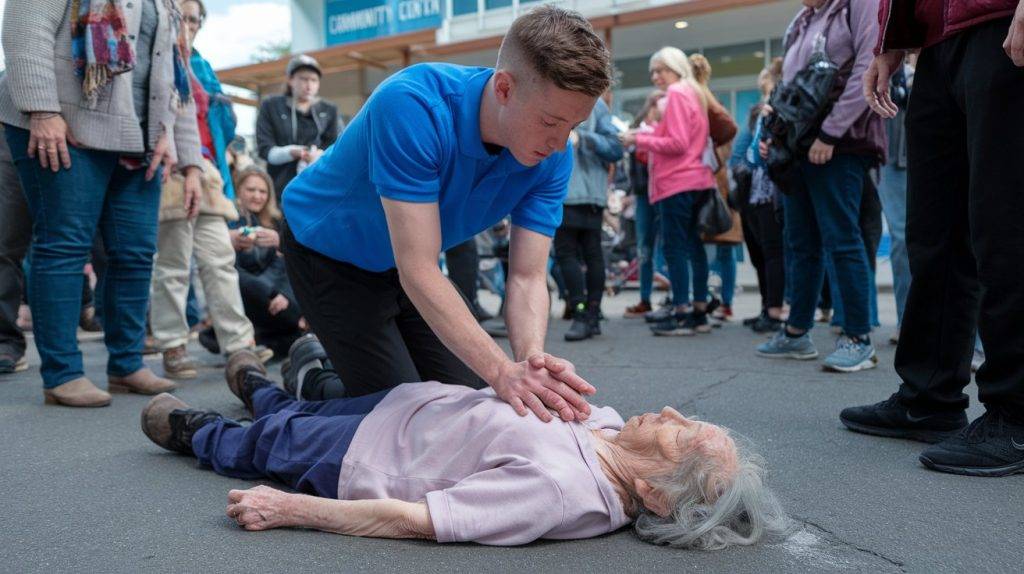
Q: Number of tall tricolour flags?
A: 0